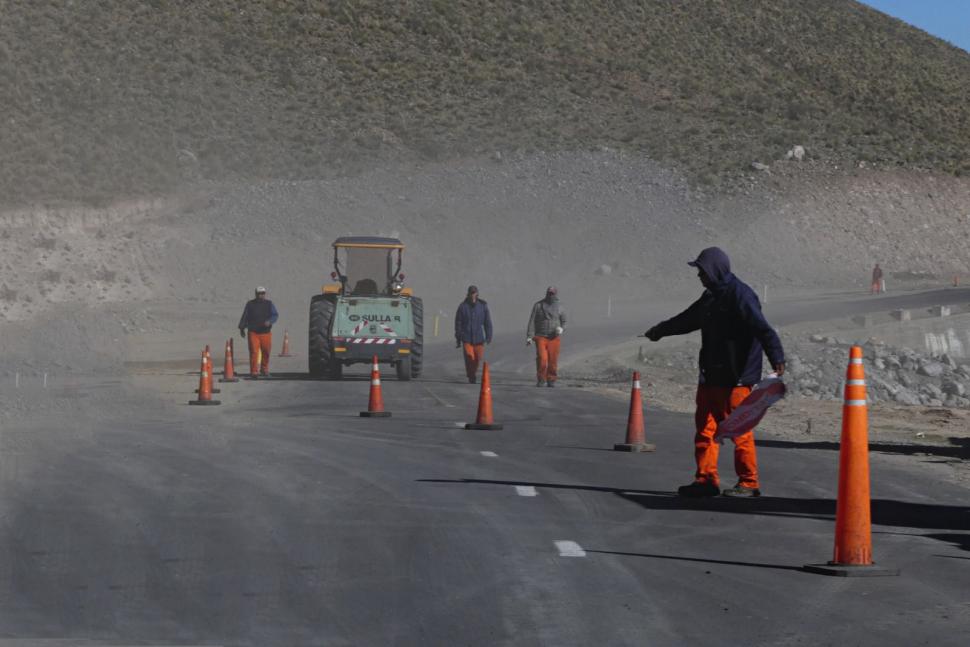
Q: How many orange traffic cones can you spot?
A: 9